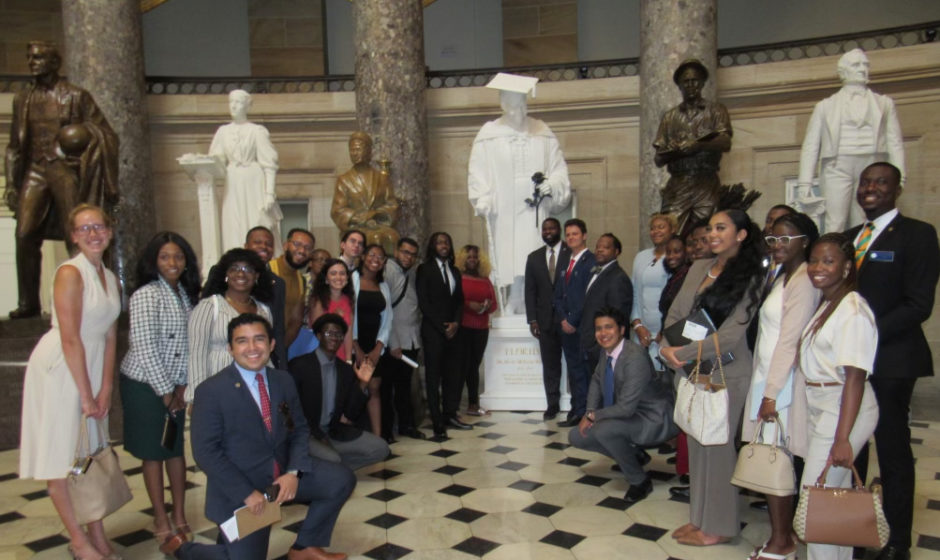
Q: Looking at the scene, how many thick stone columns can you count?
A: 3